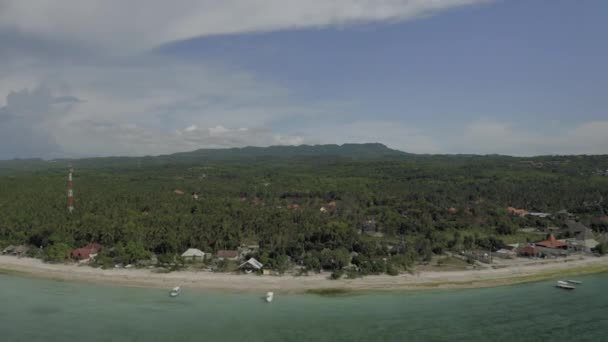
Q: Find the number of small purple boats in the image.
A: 0